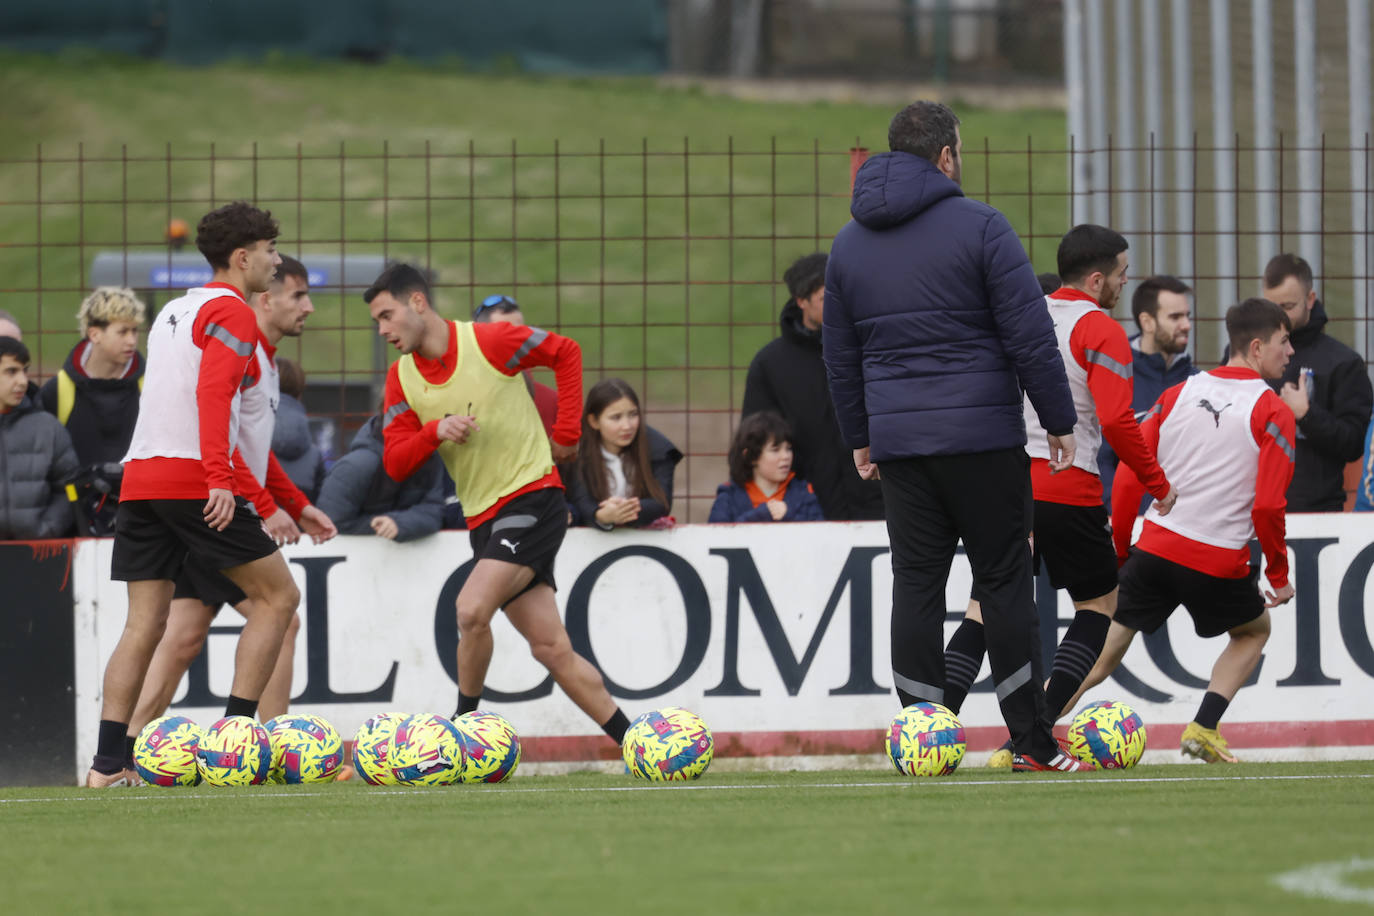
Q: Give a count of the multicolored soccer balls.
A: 9